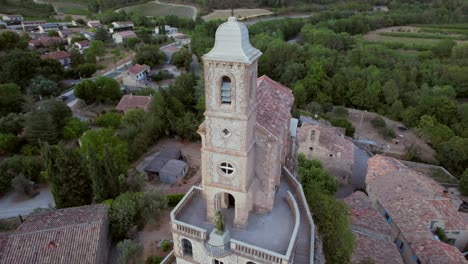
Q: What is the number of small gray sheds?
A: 2